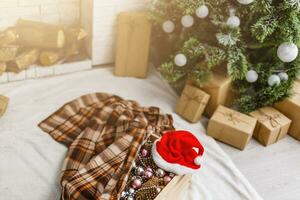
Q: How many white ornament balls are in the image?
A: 10